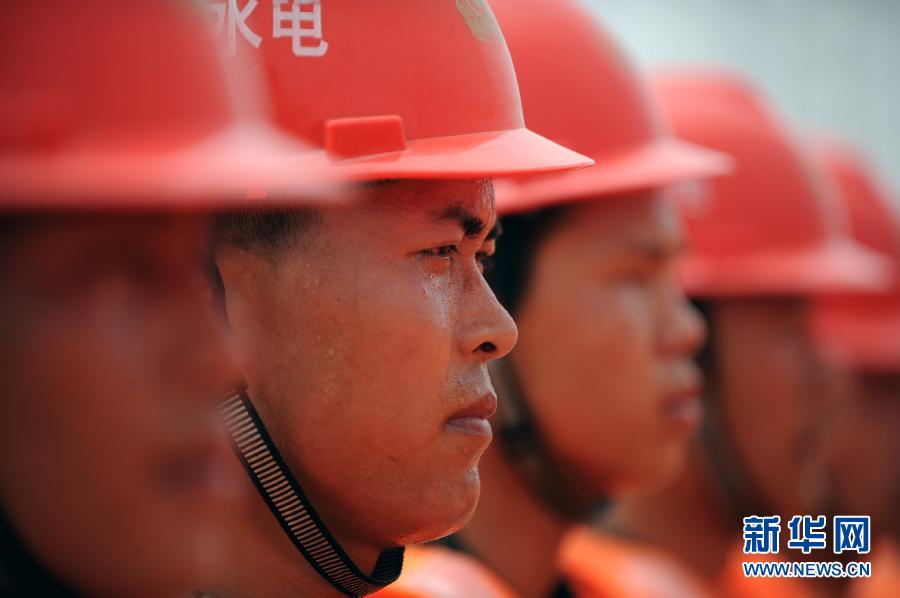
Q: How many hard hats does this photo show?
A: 5